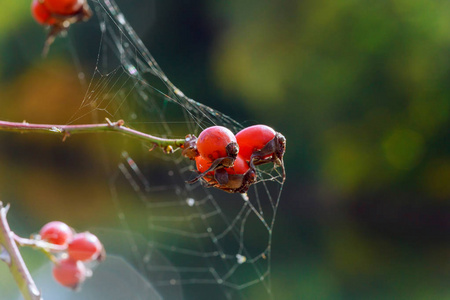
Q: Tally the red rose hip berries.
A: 8